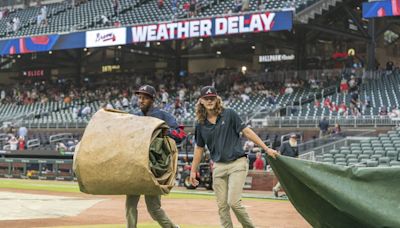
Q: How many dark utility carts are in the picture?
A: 1